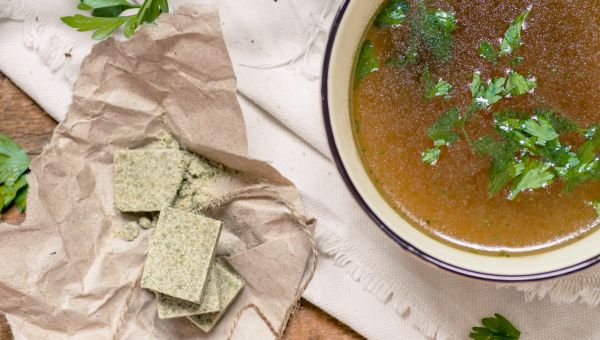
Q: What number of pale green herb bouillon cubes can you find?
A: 4